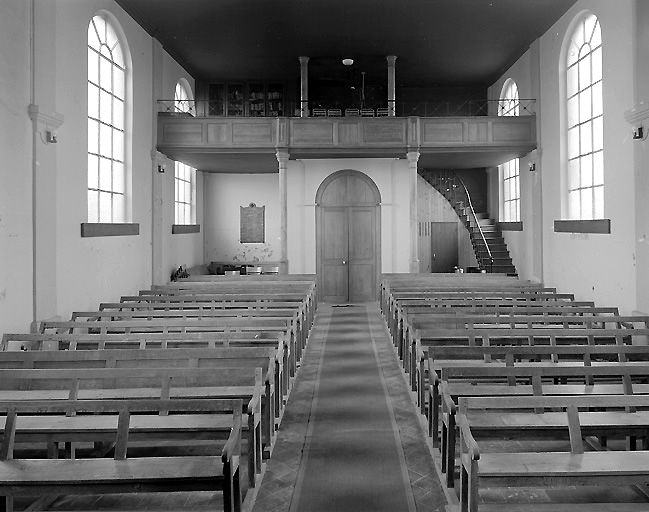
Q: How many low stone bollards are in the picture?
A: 0